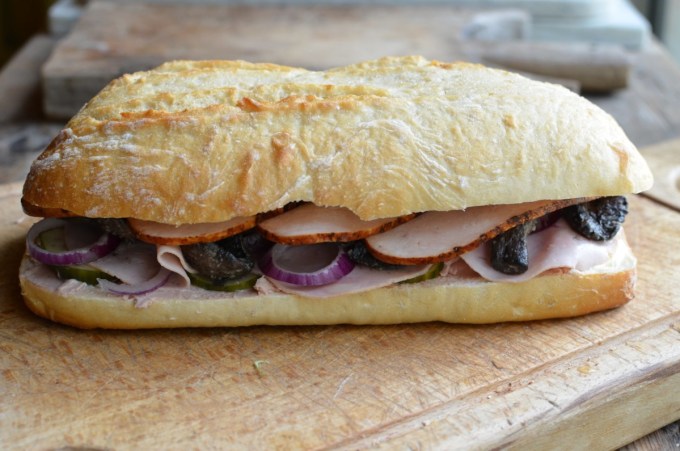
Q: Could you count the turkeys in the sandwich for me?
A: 3